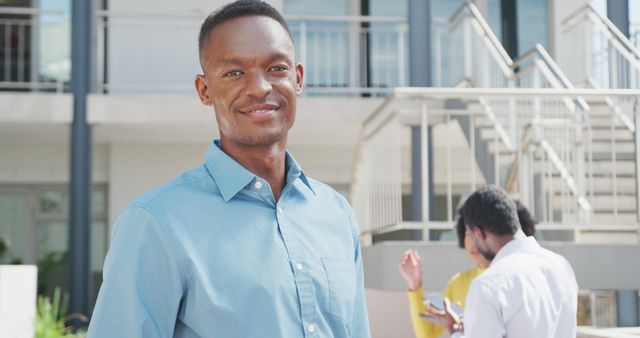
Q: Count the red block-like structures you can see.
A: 0